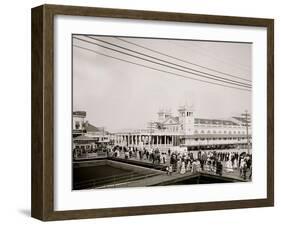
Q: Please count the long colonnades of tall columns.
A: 1